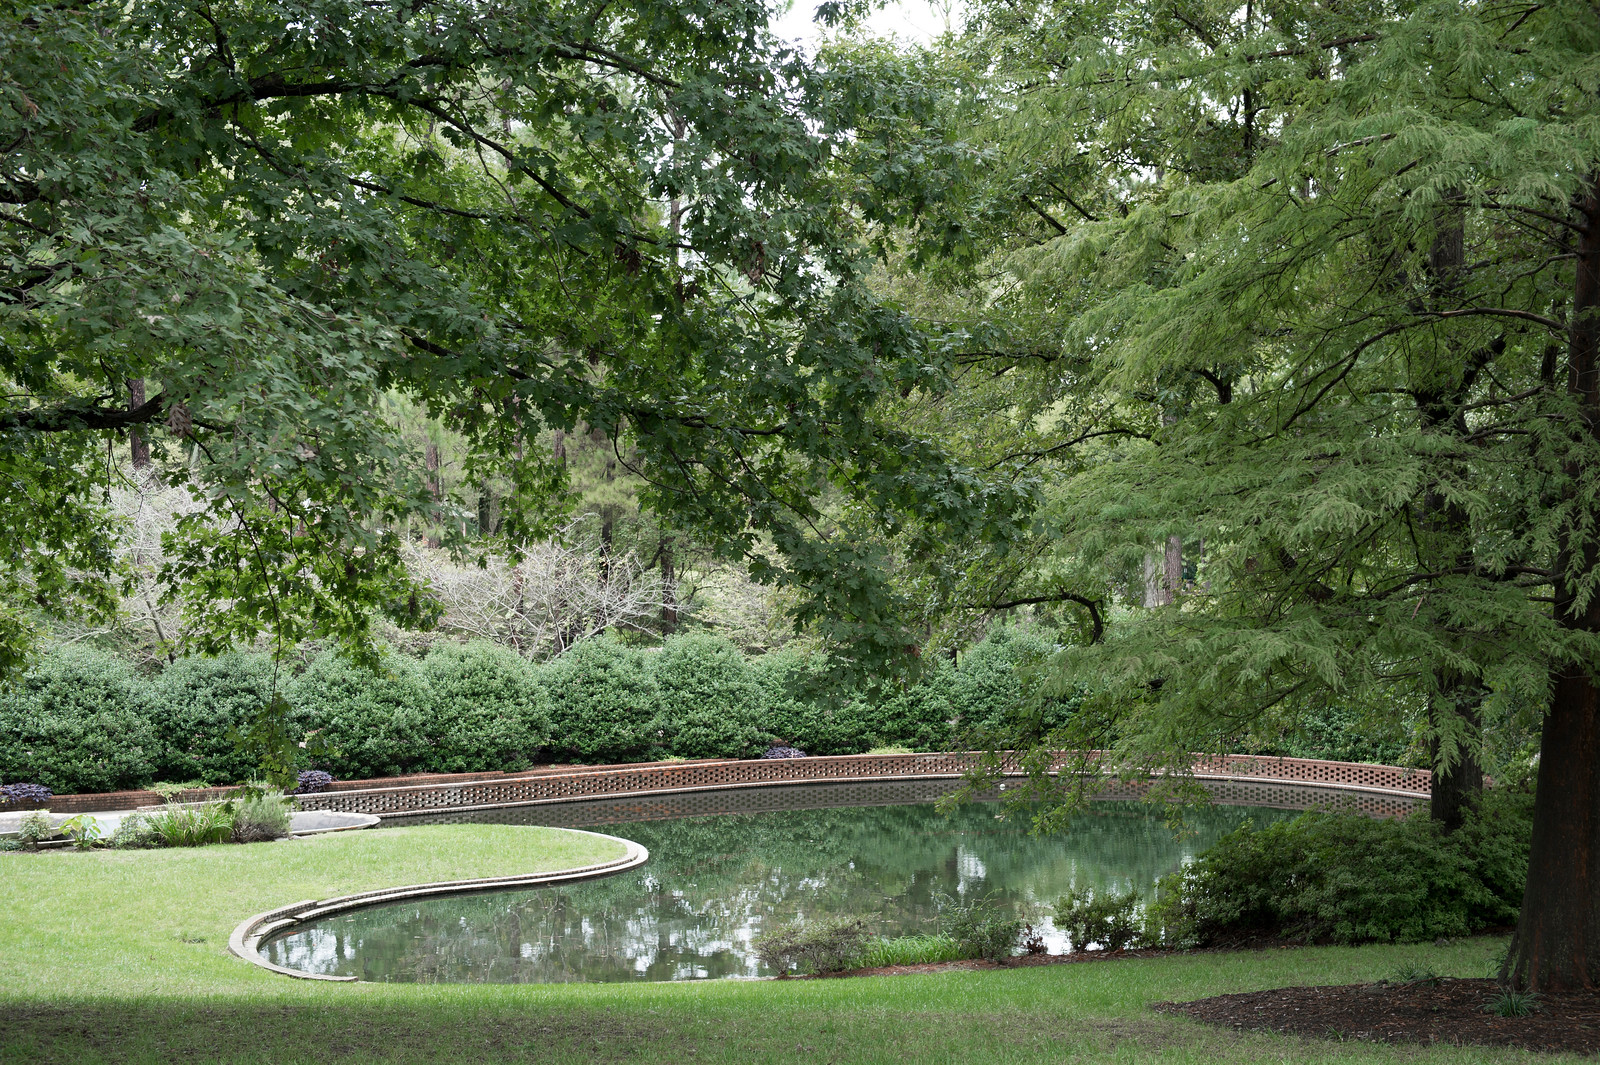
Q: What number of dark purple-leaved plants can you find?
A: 3